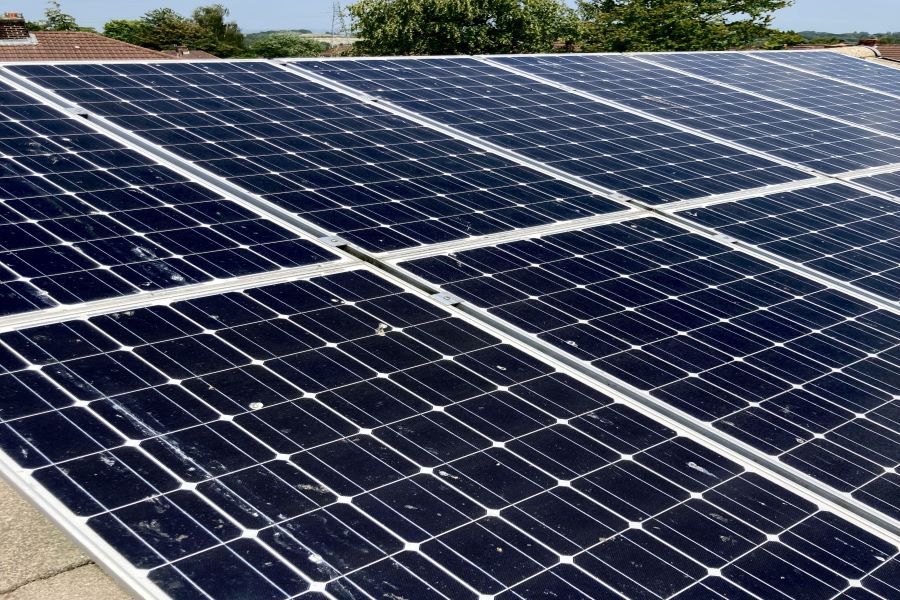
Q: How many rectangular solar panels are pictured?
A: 10